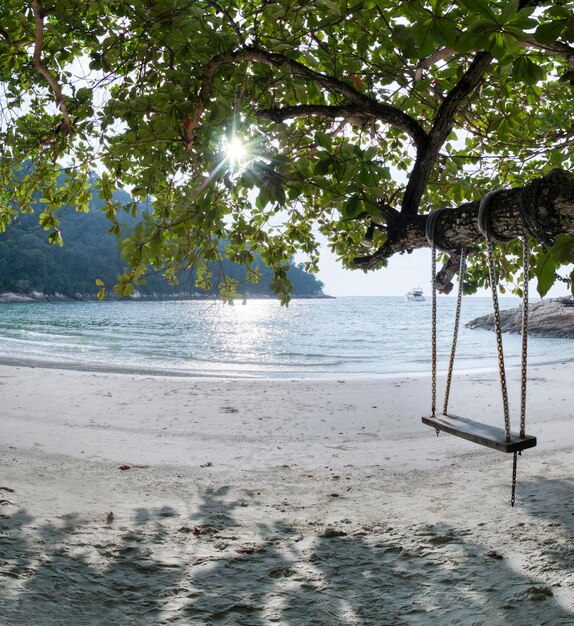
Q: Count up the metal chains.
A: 4